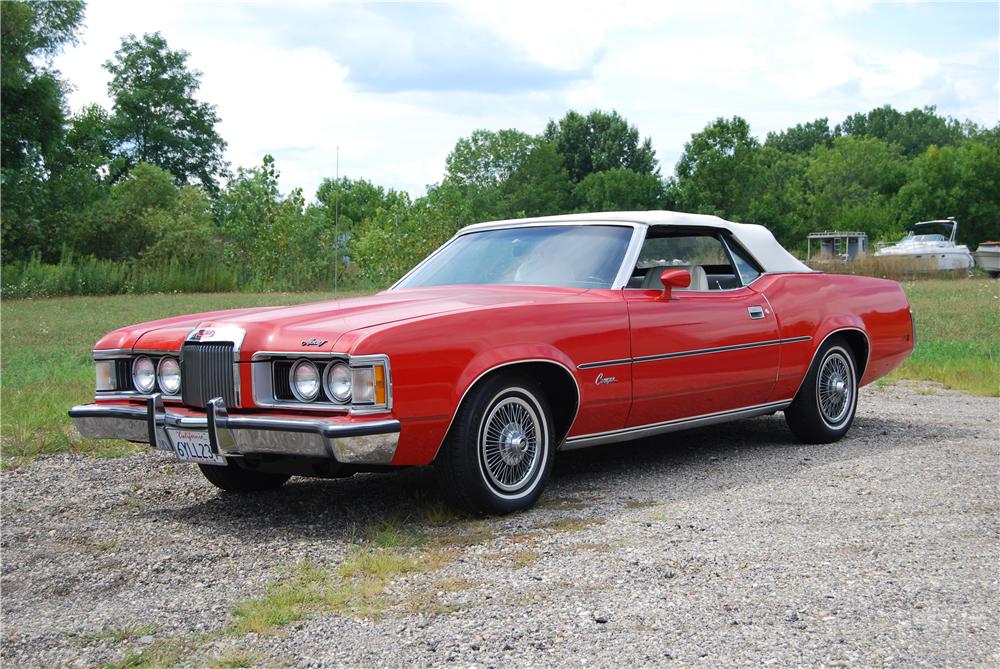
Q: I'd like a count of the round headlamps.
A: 4